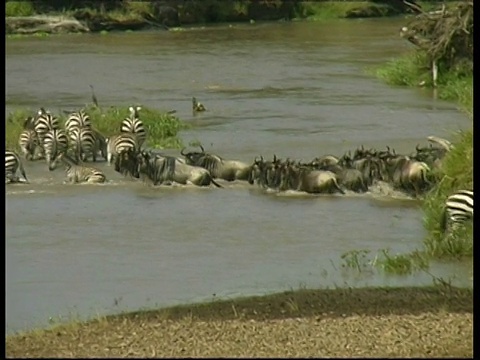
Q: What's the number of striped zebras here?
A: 10